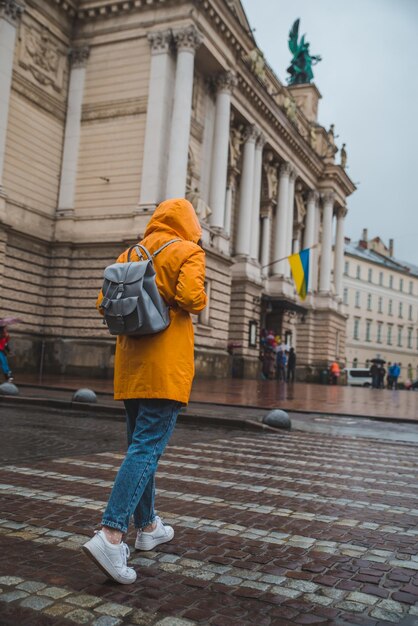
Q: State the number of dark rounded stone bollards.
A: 3